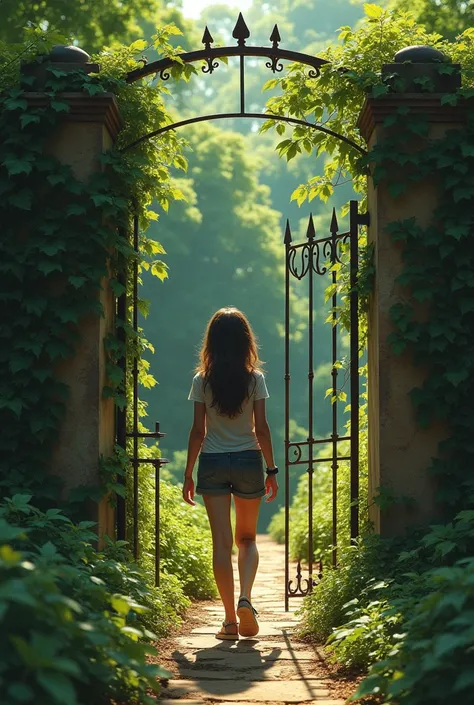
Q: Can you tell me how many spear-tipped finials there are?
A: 6